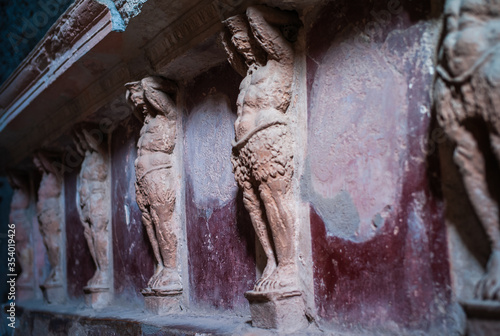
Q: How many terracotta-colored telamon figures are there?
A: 6